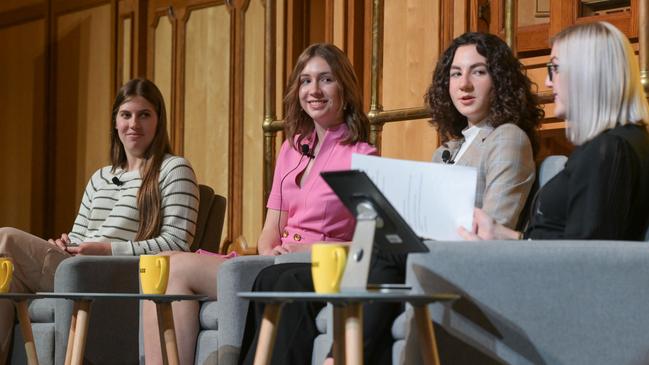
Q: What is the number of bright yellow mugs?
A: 3